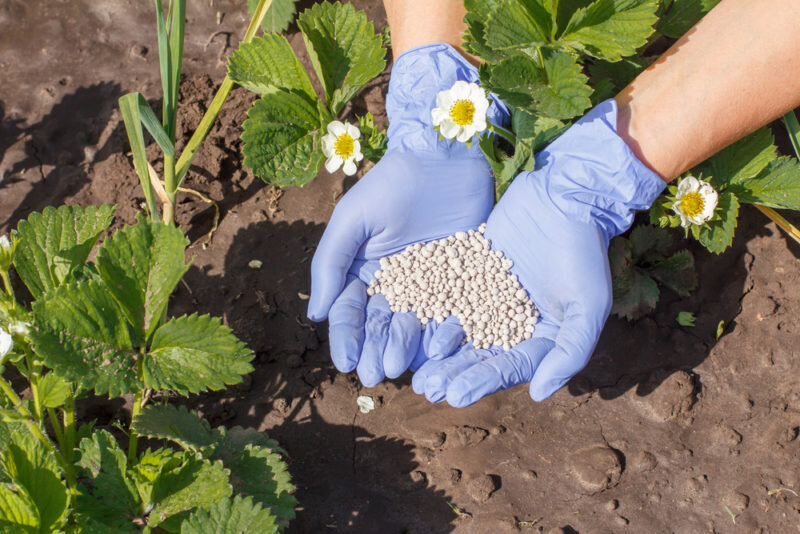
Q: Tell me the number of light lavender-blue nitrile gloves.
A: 2